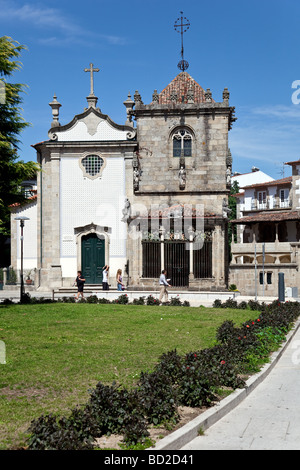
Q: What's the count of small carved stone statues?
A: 5